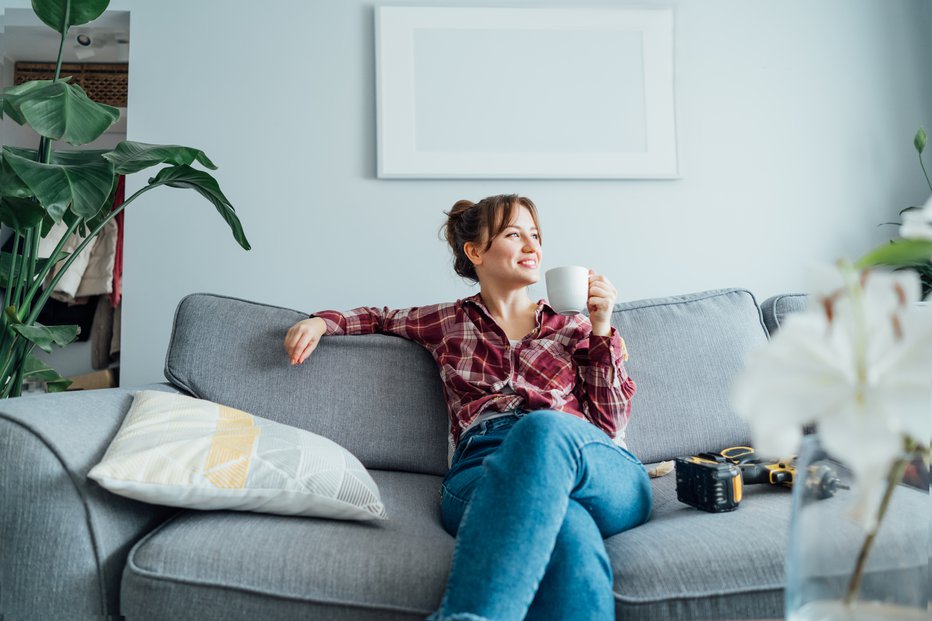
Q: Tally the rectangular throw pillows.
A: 1